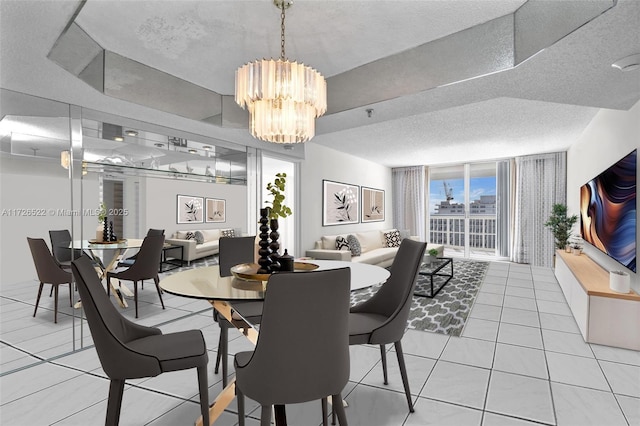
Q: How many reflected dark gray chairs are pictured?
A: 4